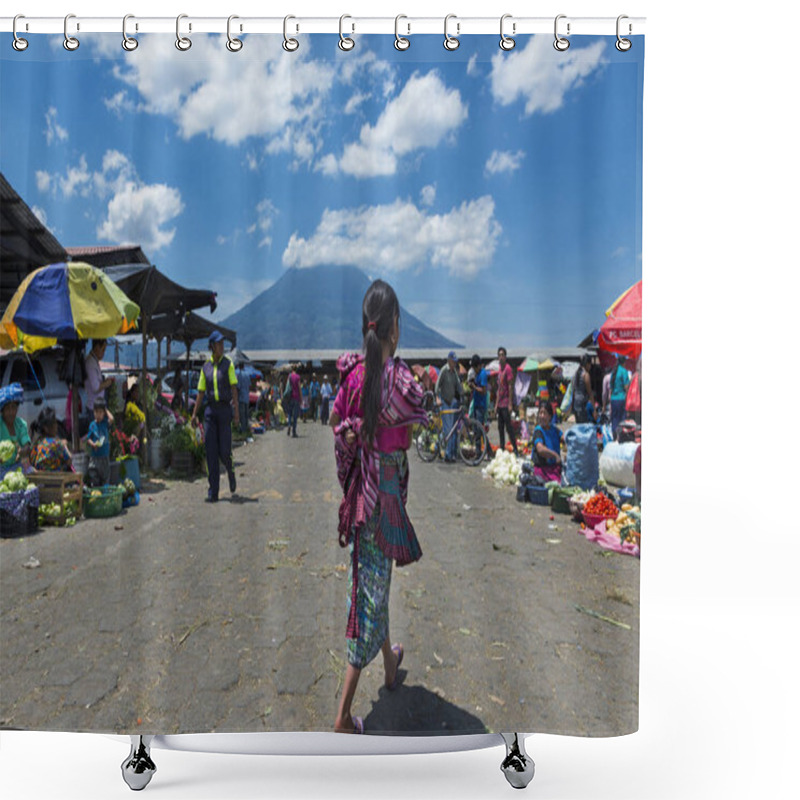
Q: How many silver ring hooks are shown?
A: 12